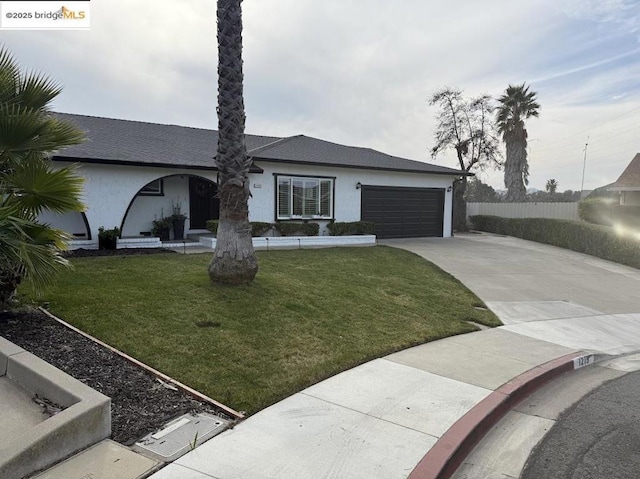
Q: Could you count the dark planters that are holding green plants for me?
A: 3